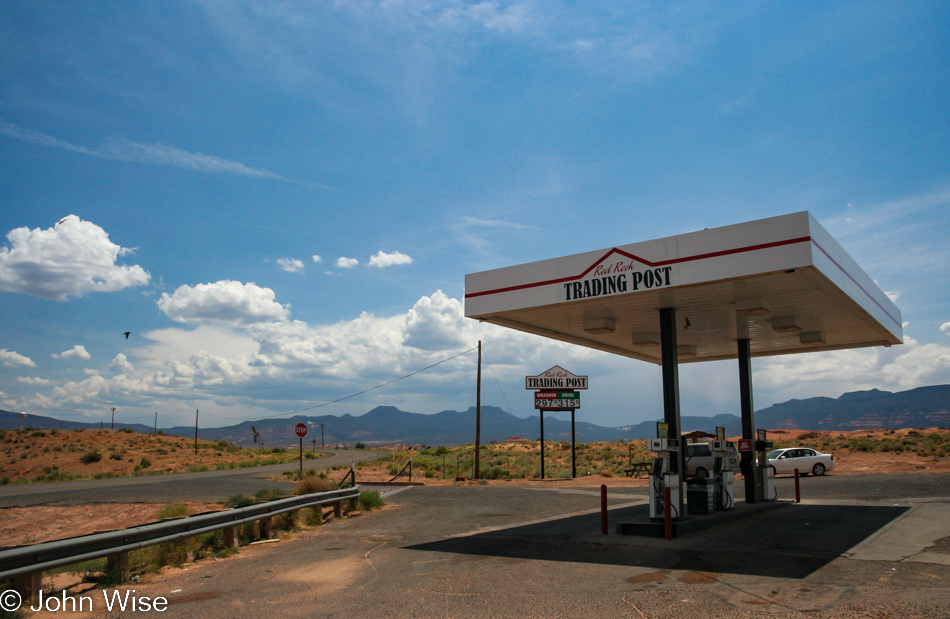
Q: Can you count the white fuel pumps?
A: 3